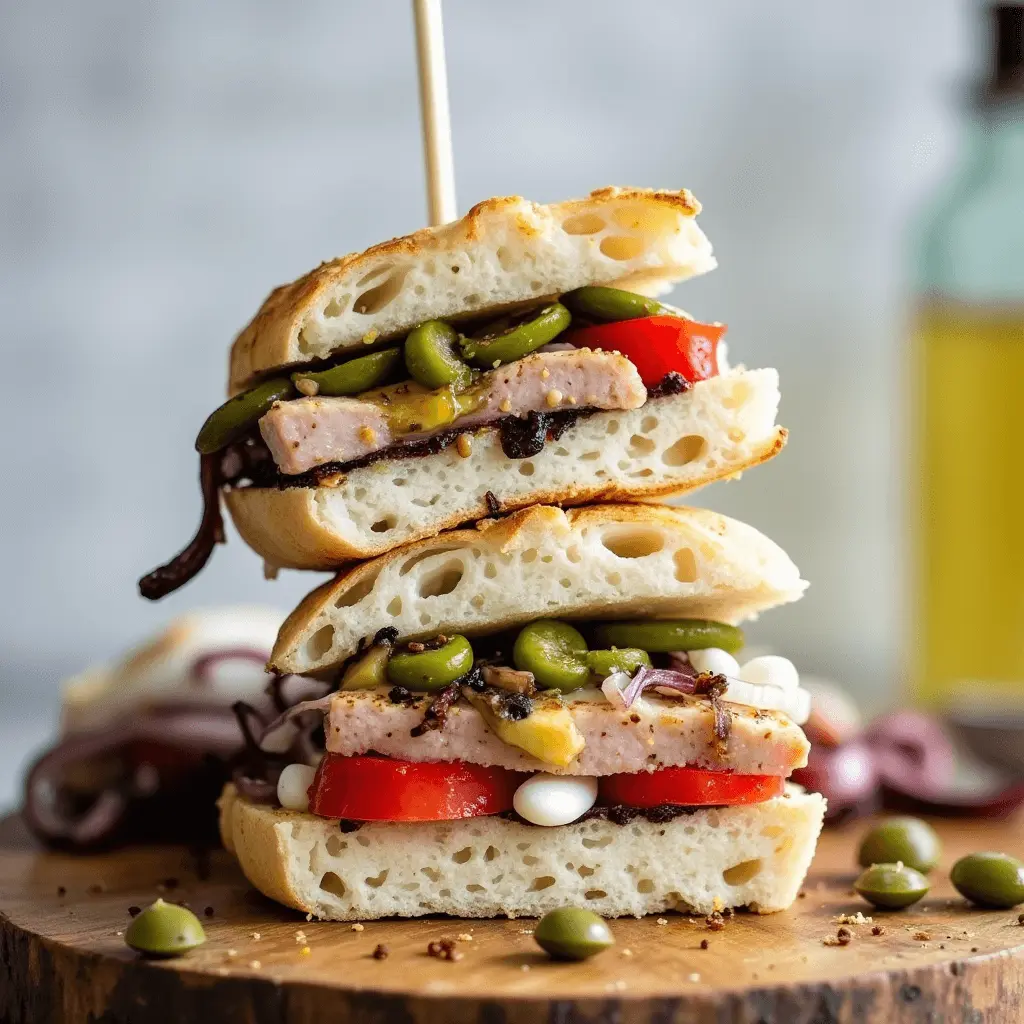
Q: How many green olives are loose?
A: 5